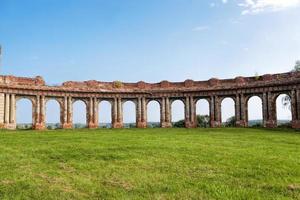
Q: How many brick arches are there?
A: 11